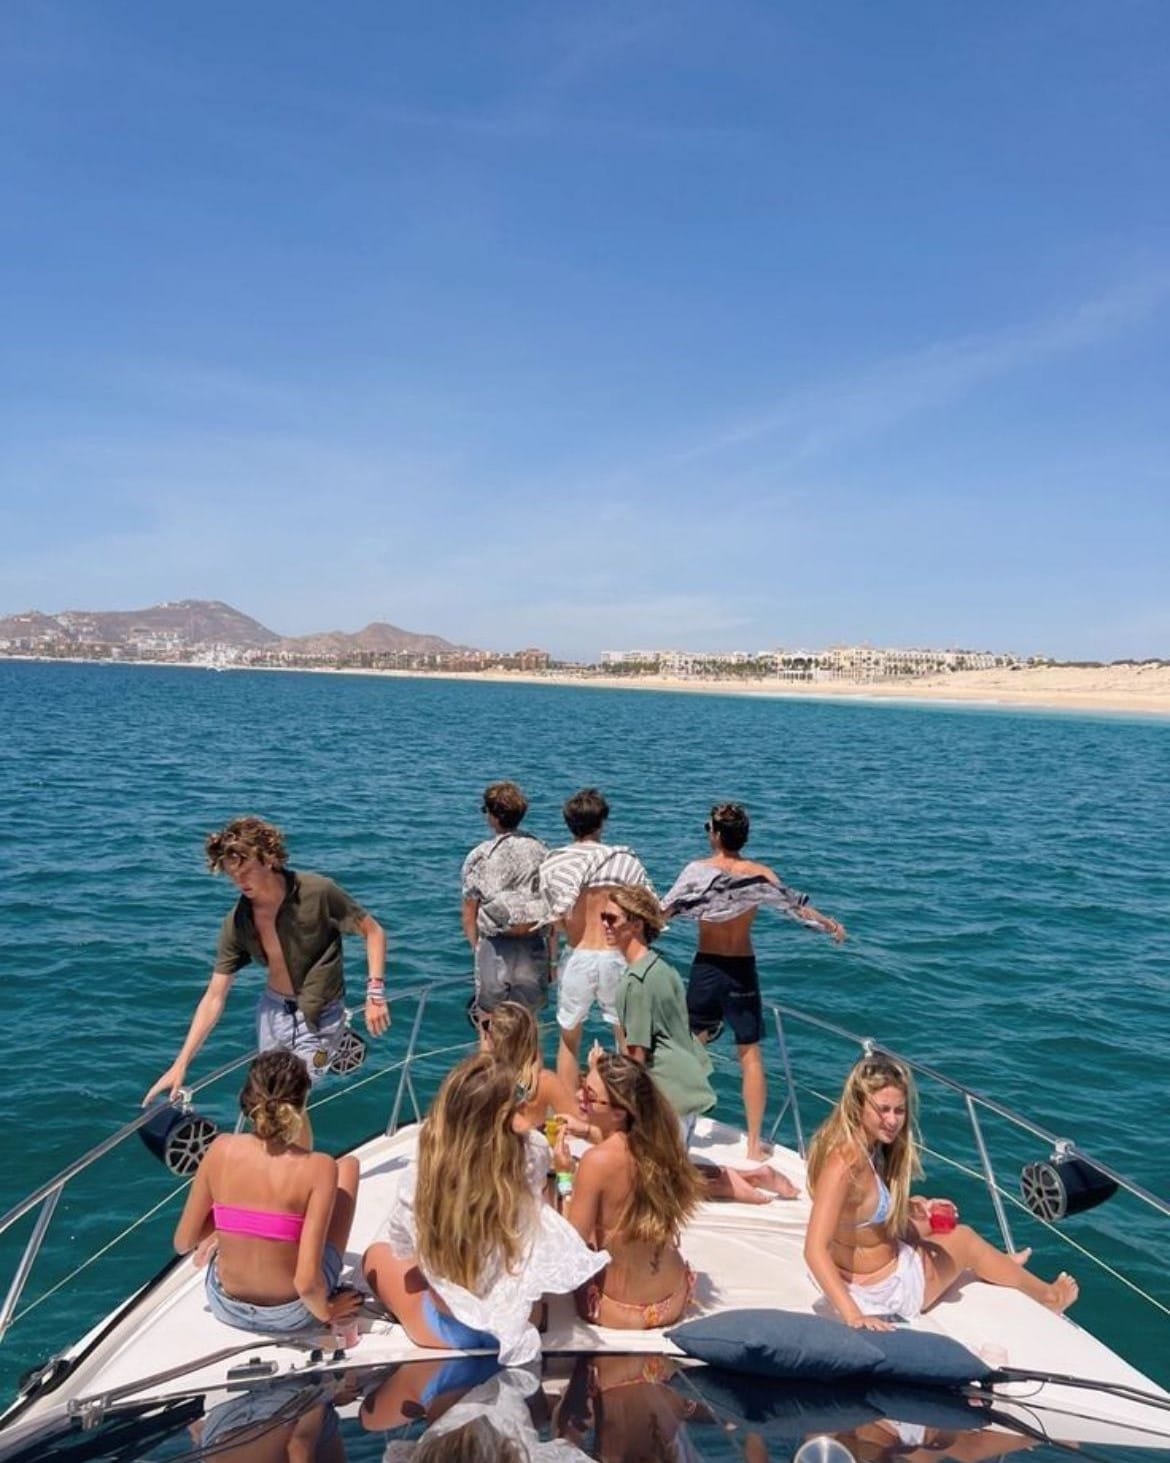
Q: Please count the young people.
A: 10